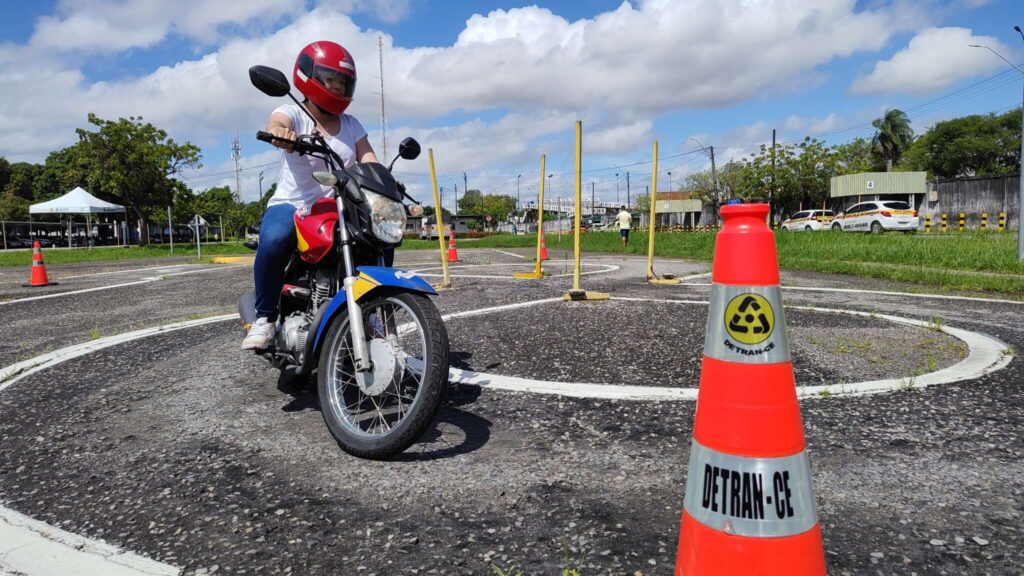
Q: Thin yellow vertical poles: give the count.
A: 4